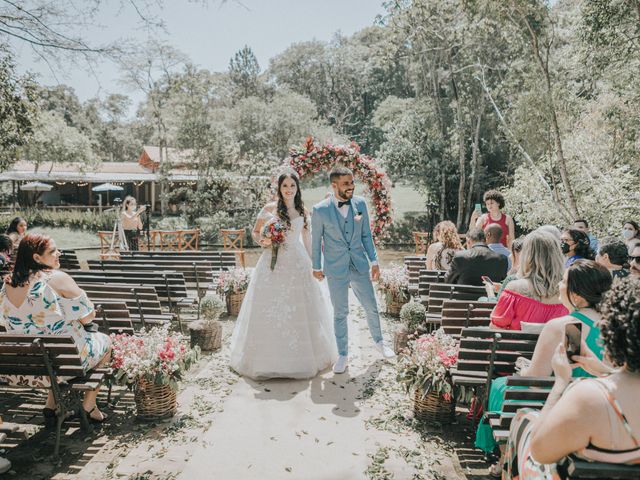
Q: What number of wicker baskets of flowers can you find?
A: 4